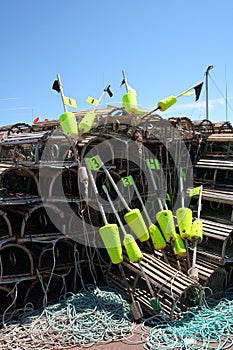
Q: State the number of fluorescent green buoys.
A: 12